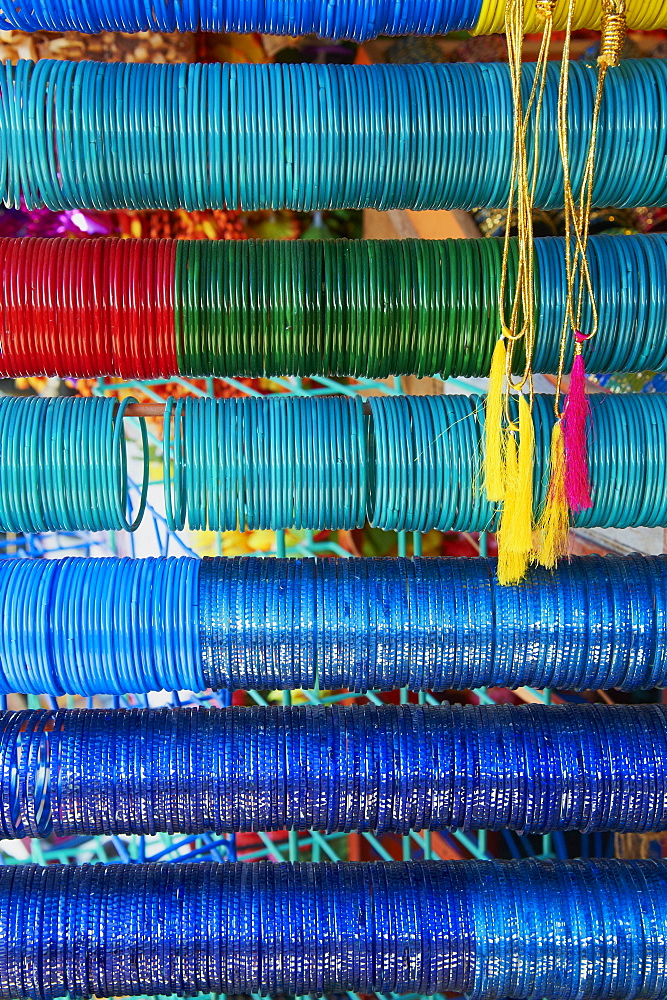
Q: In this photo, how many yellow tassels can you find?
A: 4